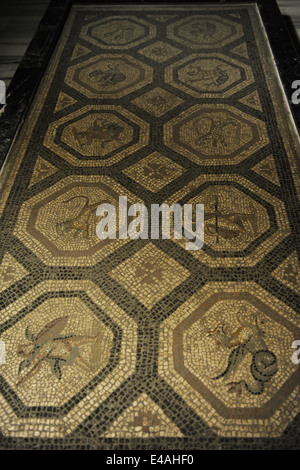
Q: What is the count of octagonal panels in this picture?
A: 10